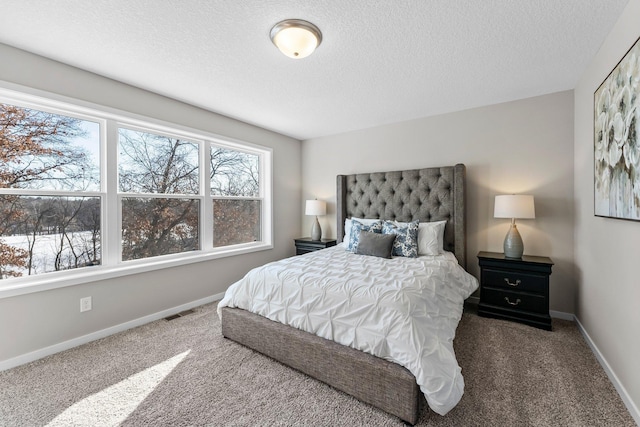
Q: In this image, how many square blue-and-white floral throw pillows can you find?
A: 2